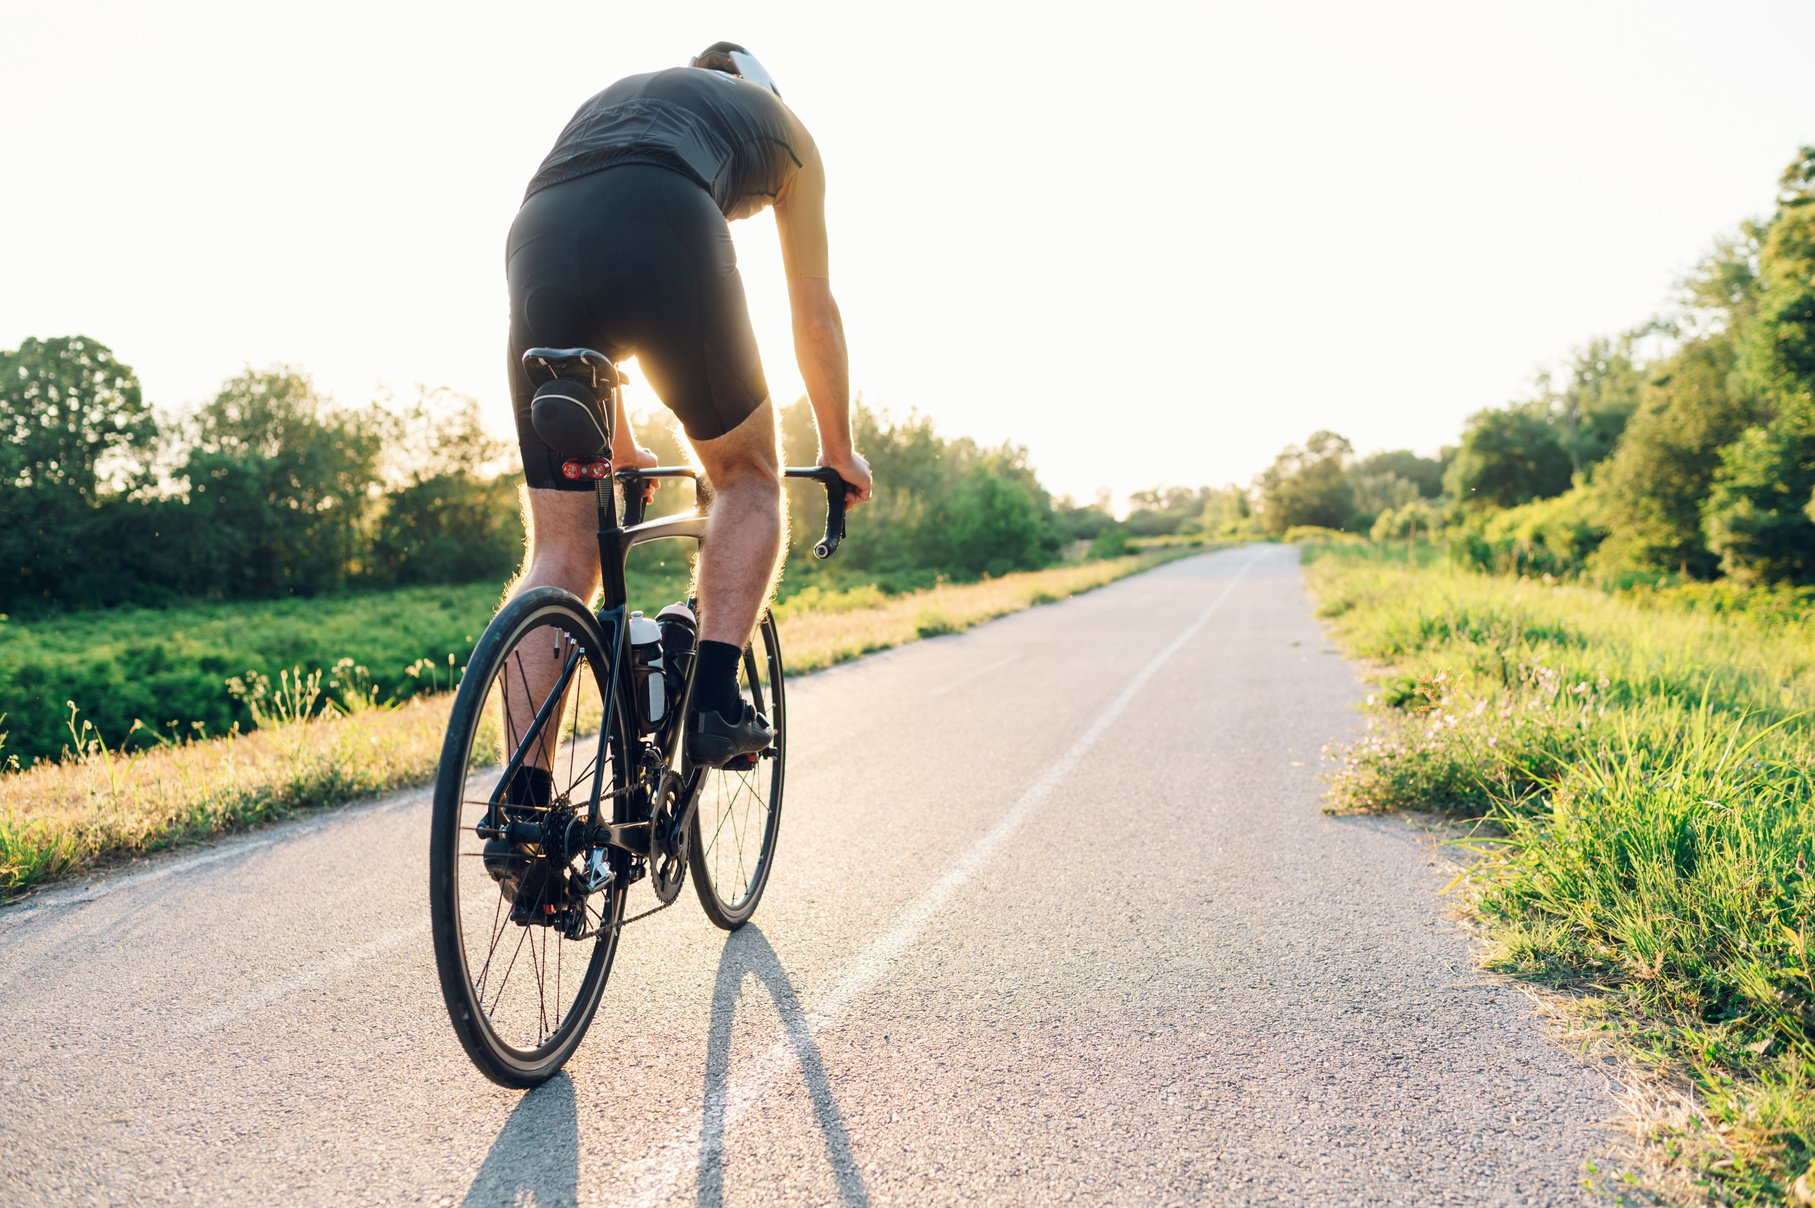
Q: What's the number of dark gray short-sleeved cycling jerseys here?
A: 1